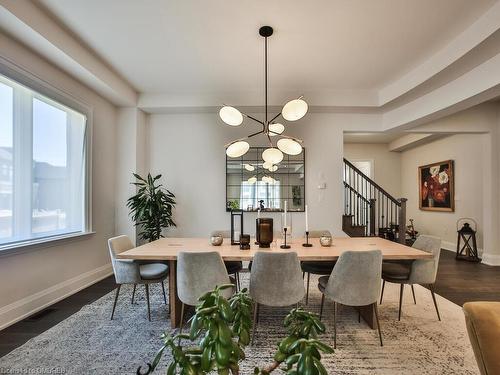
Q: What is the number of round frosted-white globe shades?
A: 6